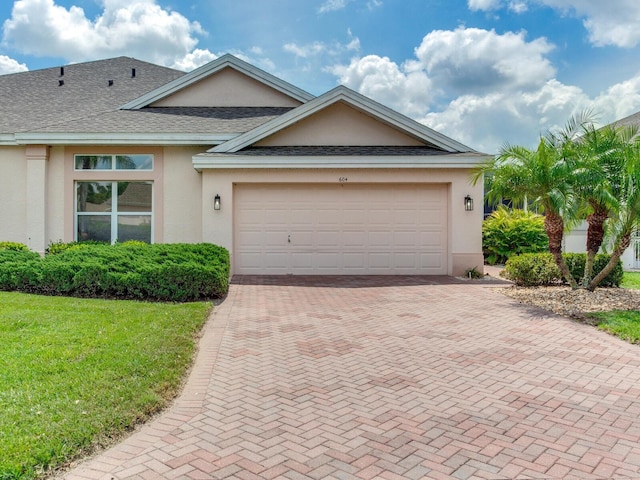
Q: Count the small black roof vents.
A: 4